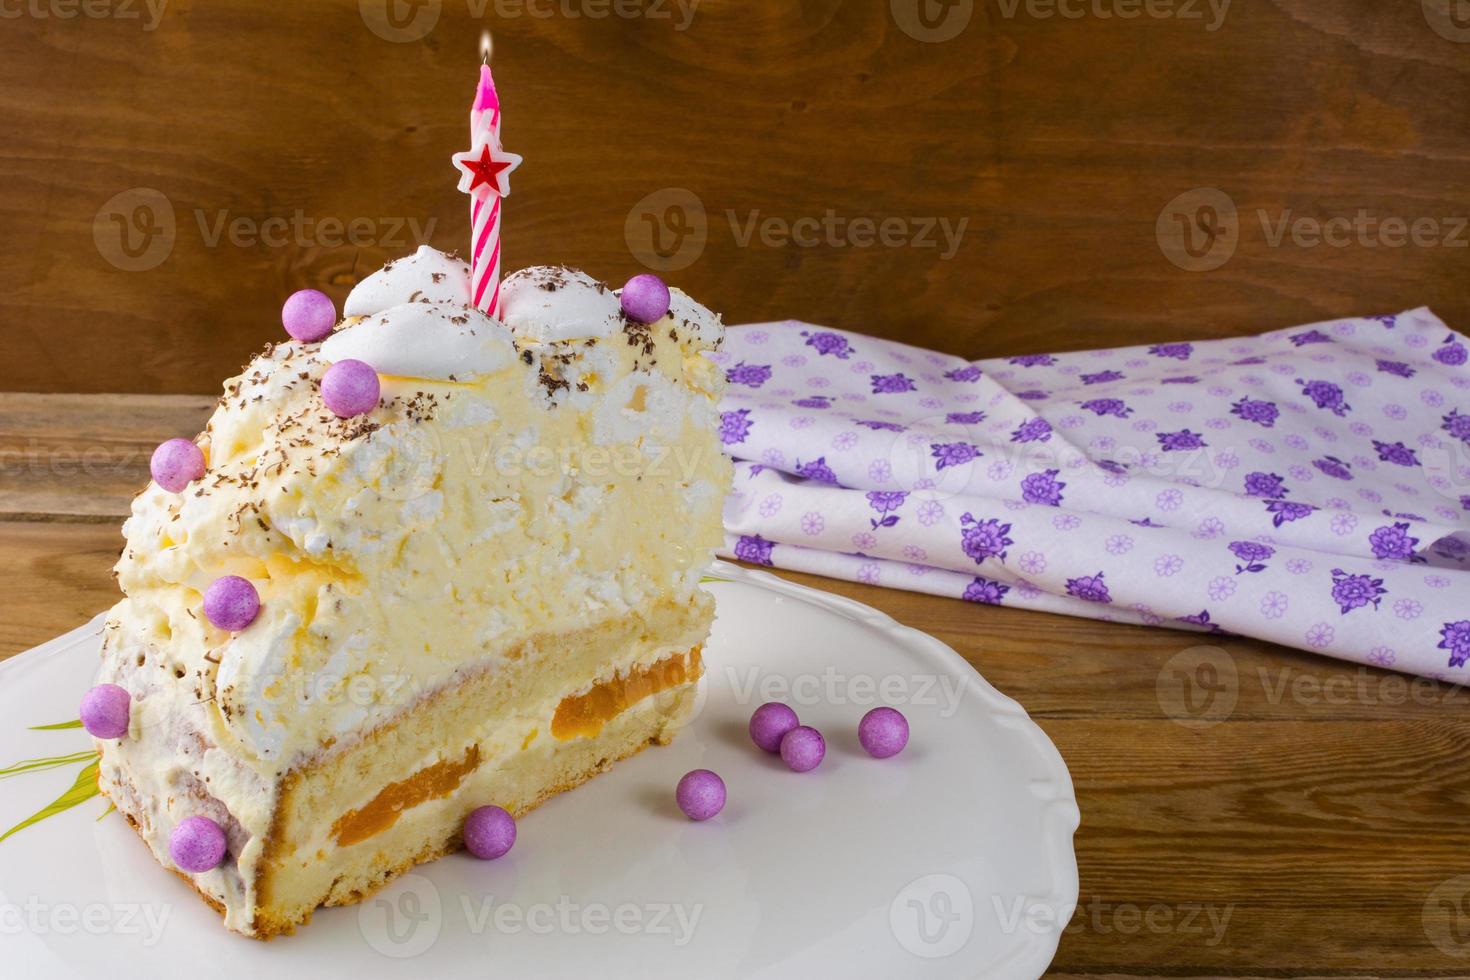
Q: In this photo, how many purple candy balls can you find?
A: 12